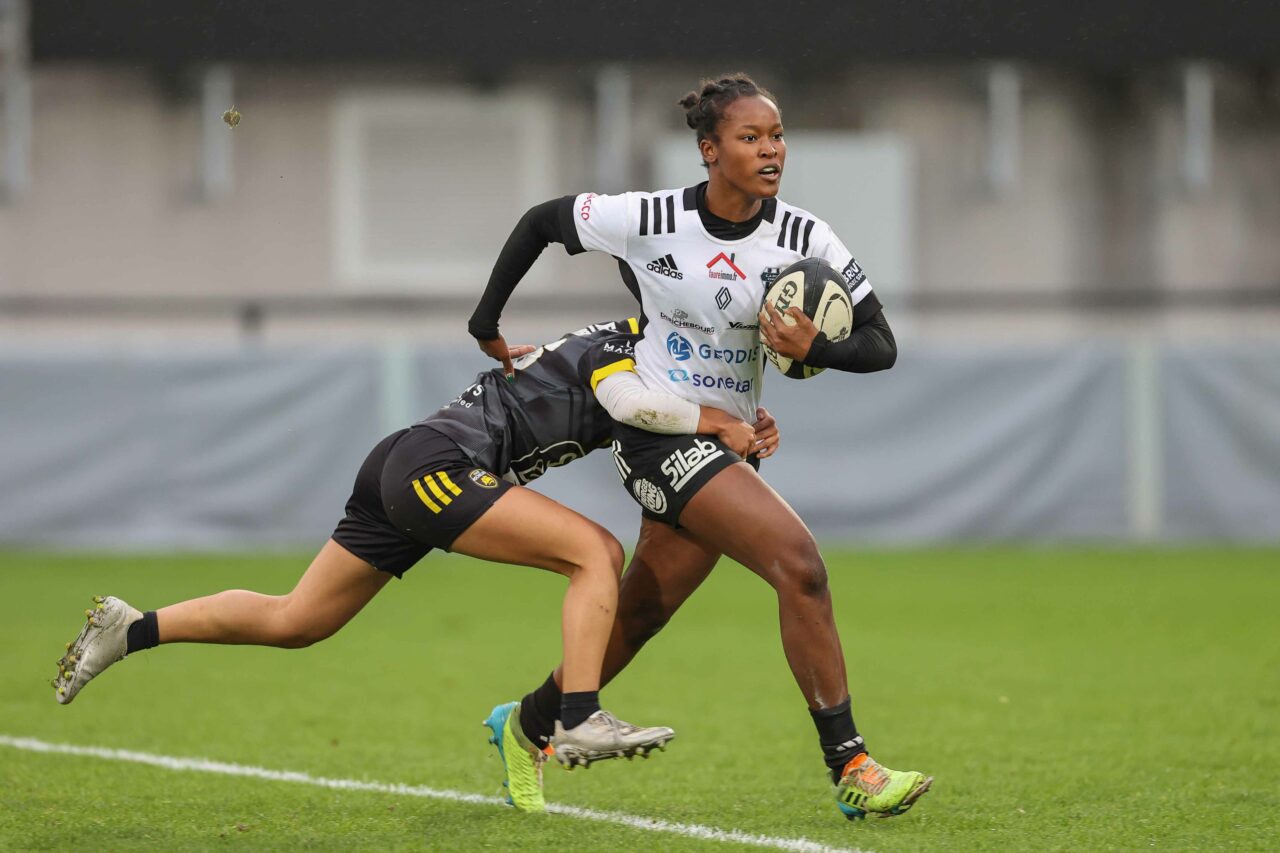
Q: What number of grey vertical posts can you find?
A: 5